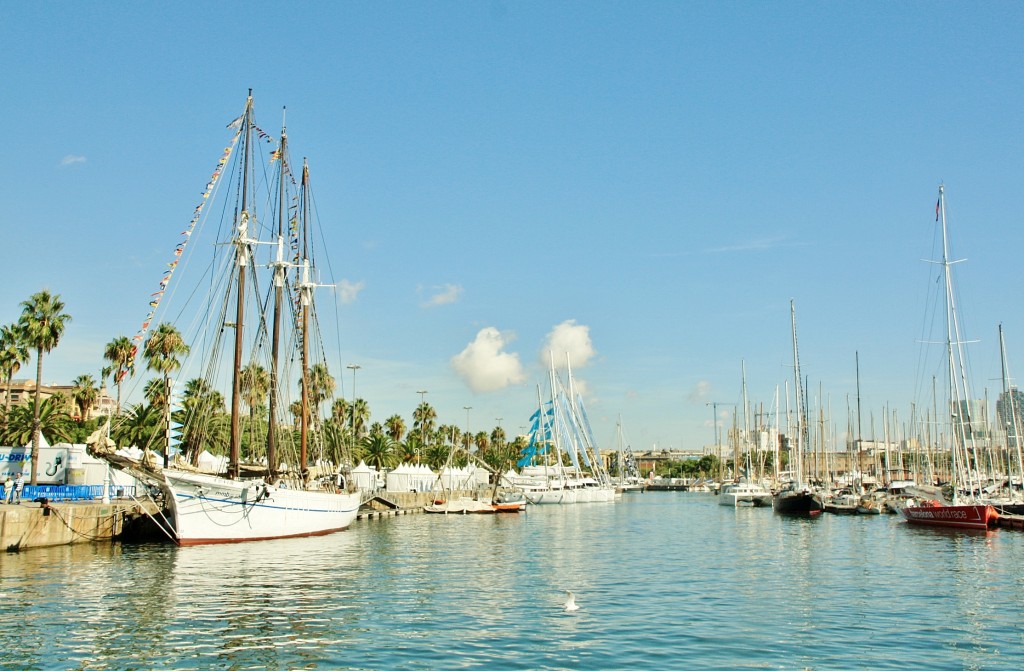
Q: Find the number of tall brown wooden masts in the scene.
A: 3